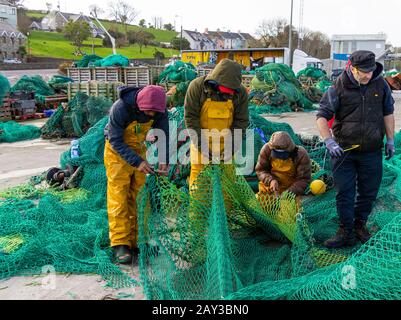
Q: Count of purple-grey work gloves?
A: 2